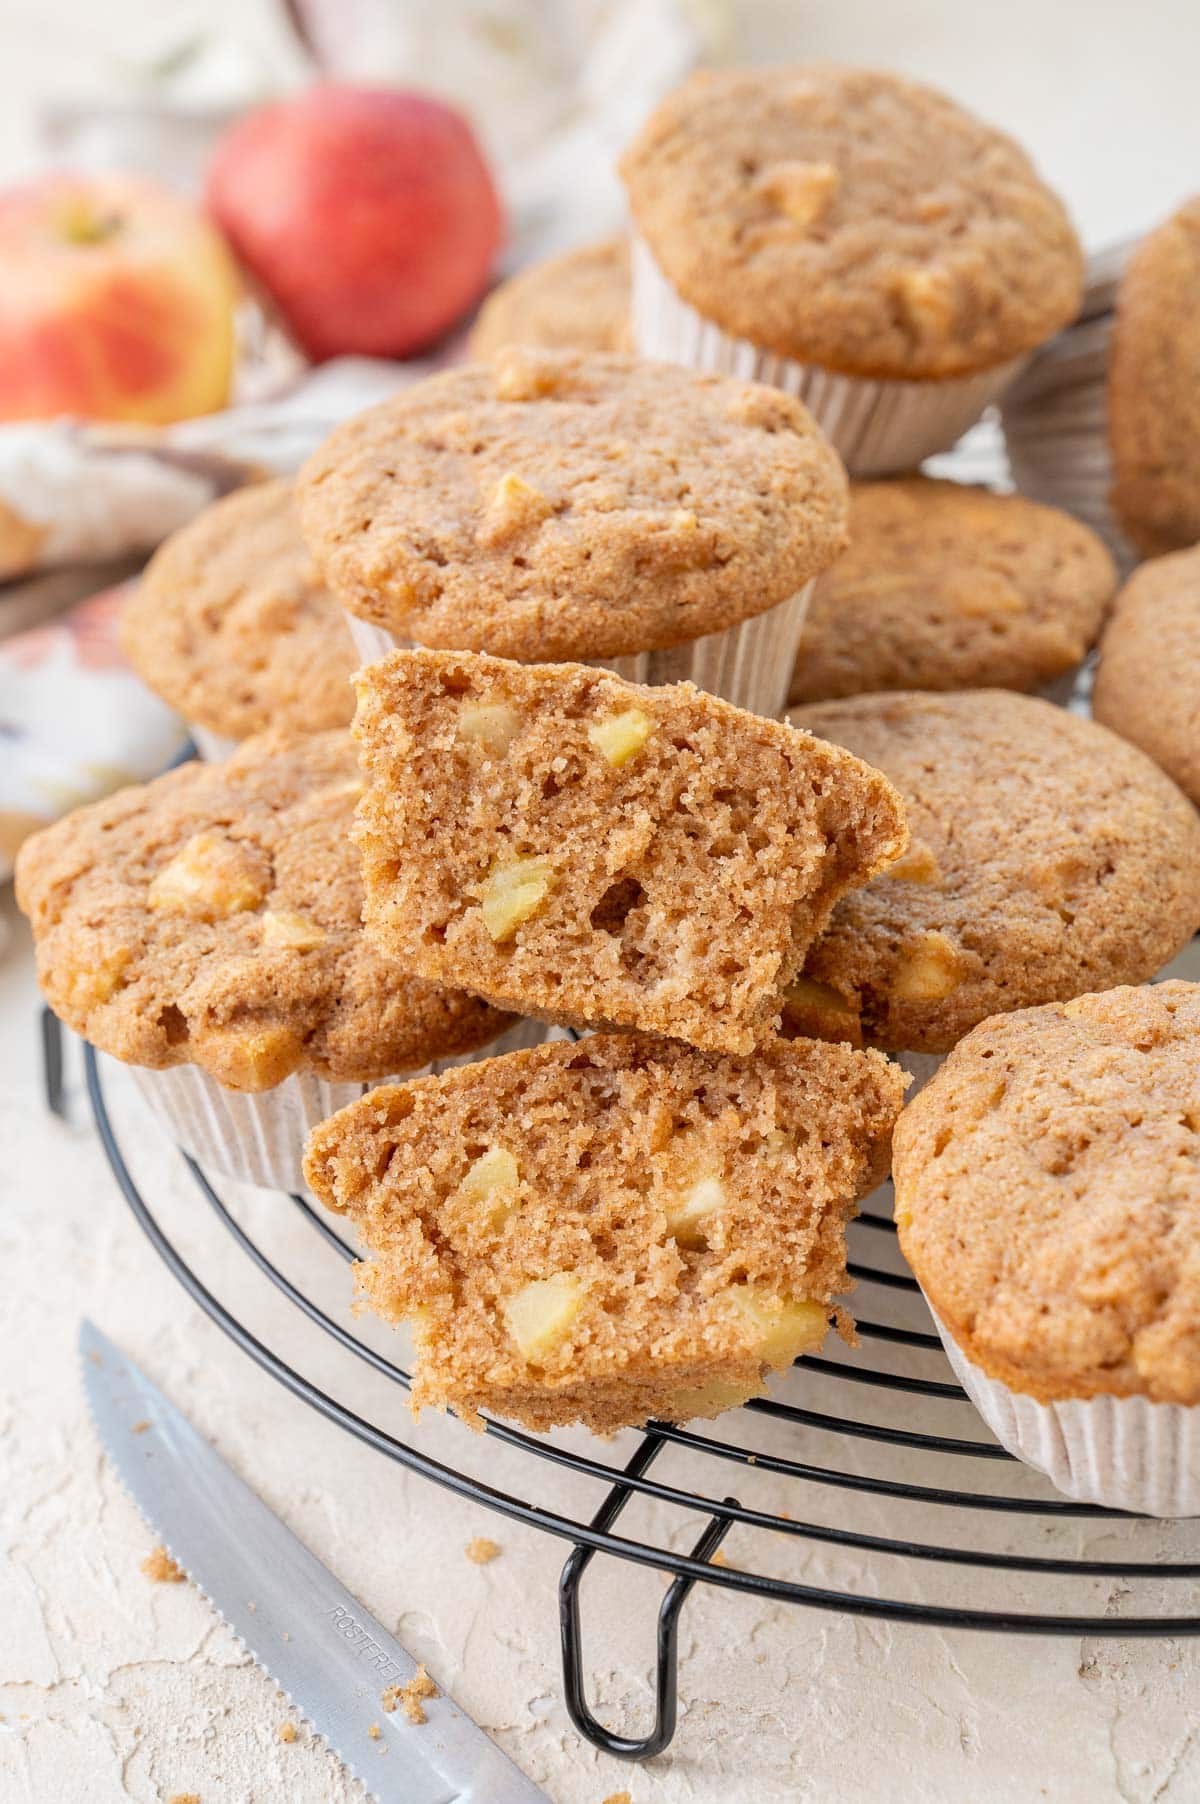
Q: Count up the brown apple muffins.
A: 11